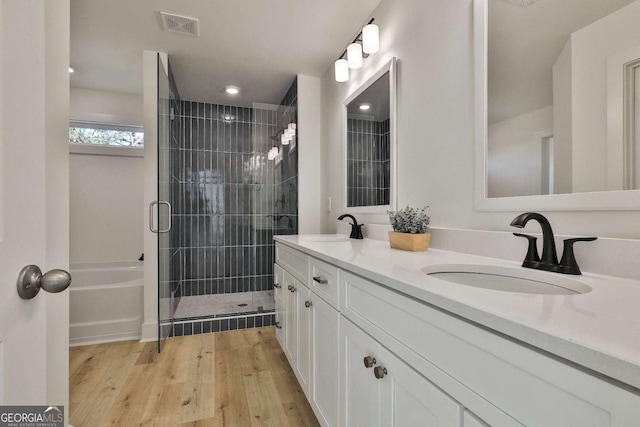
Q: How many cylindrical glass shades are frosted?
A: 3